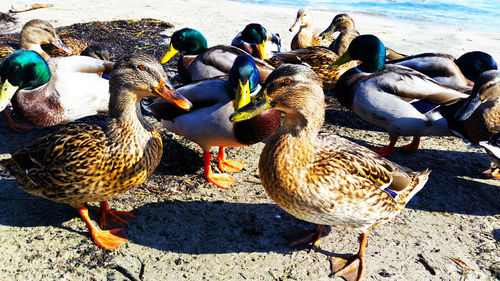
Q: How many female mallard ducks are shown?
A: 6